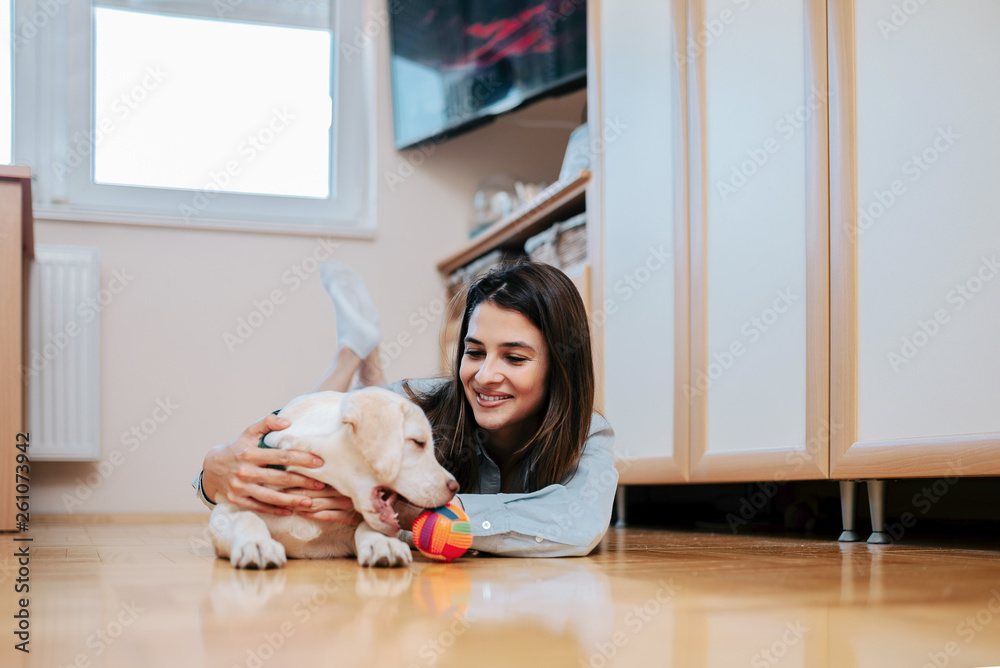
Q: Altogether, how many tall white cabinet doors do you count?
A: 3